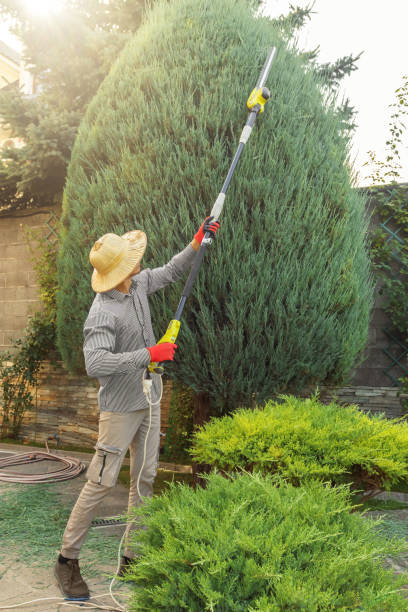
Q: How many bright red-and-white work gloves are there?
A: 2